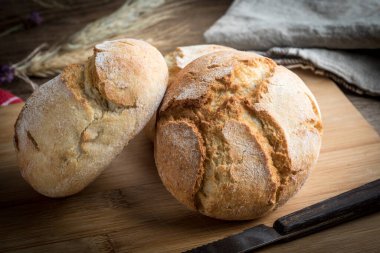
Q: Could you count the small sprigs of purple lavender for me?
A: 2